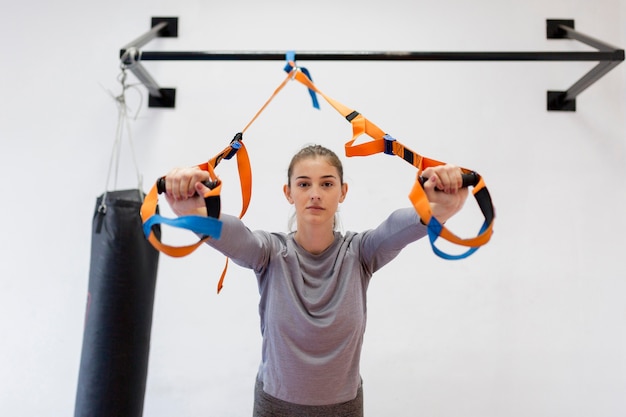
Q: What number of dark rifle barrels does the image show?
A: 0